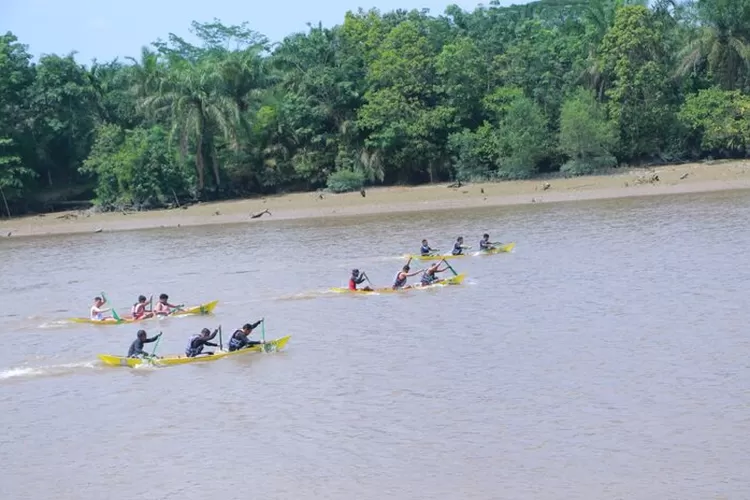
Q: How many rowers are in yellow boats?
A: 12